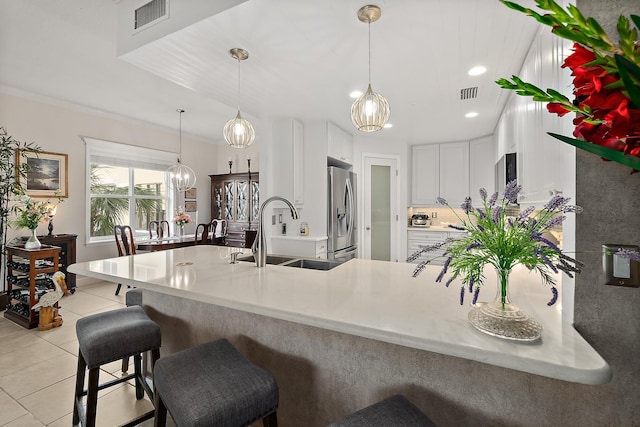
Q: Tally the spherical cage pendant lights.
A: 3